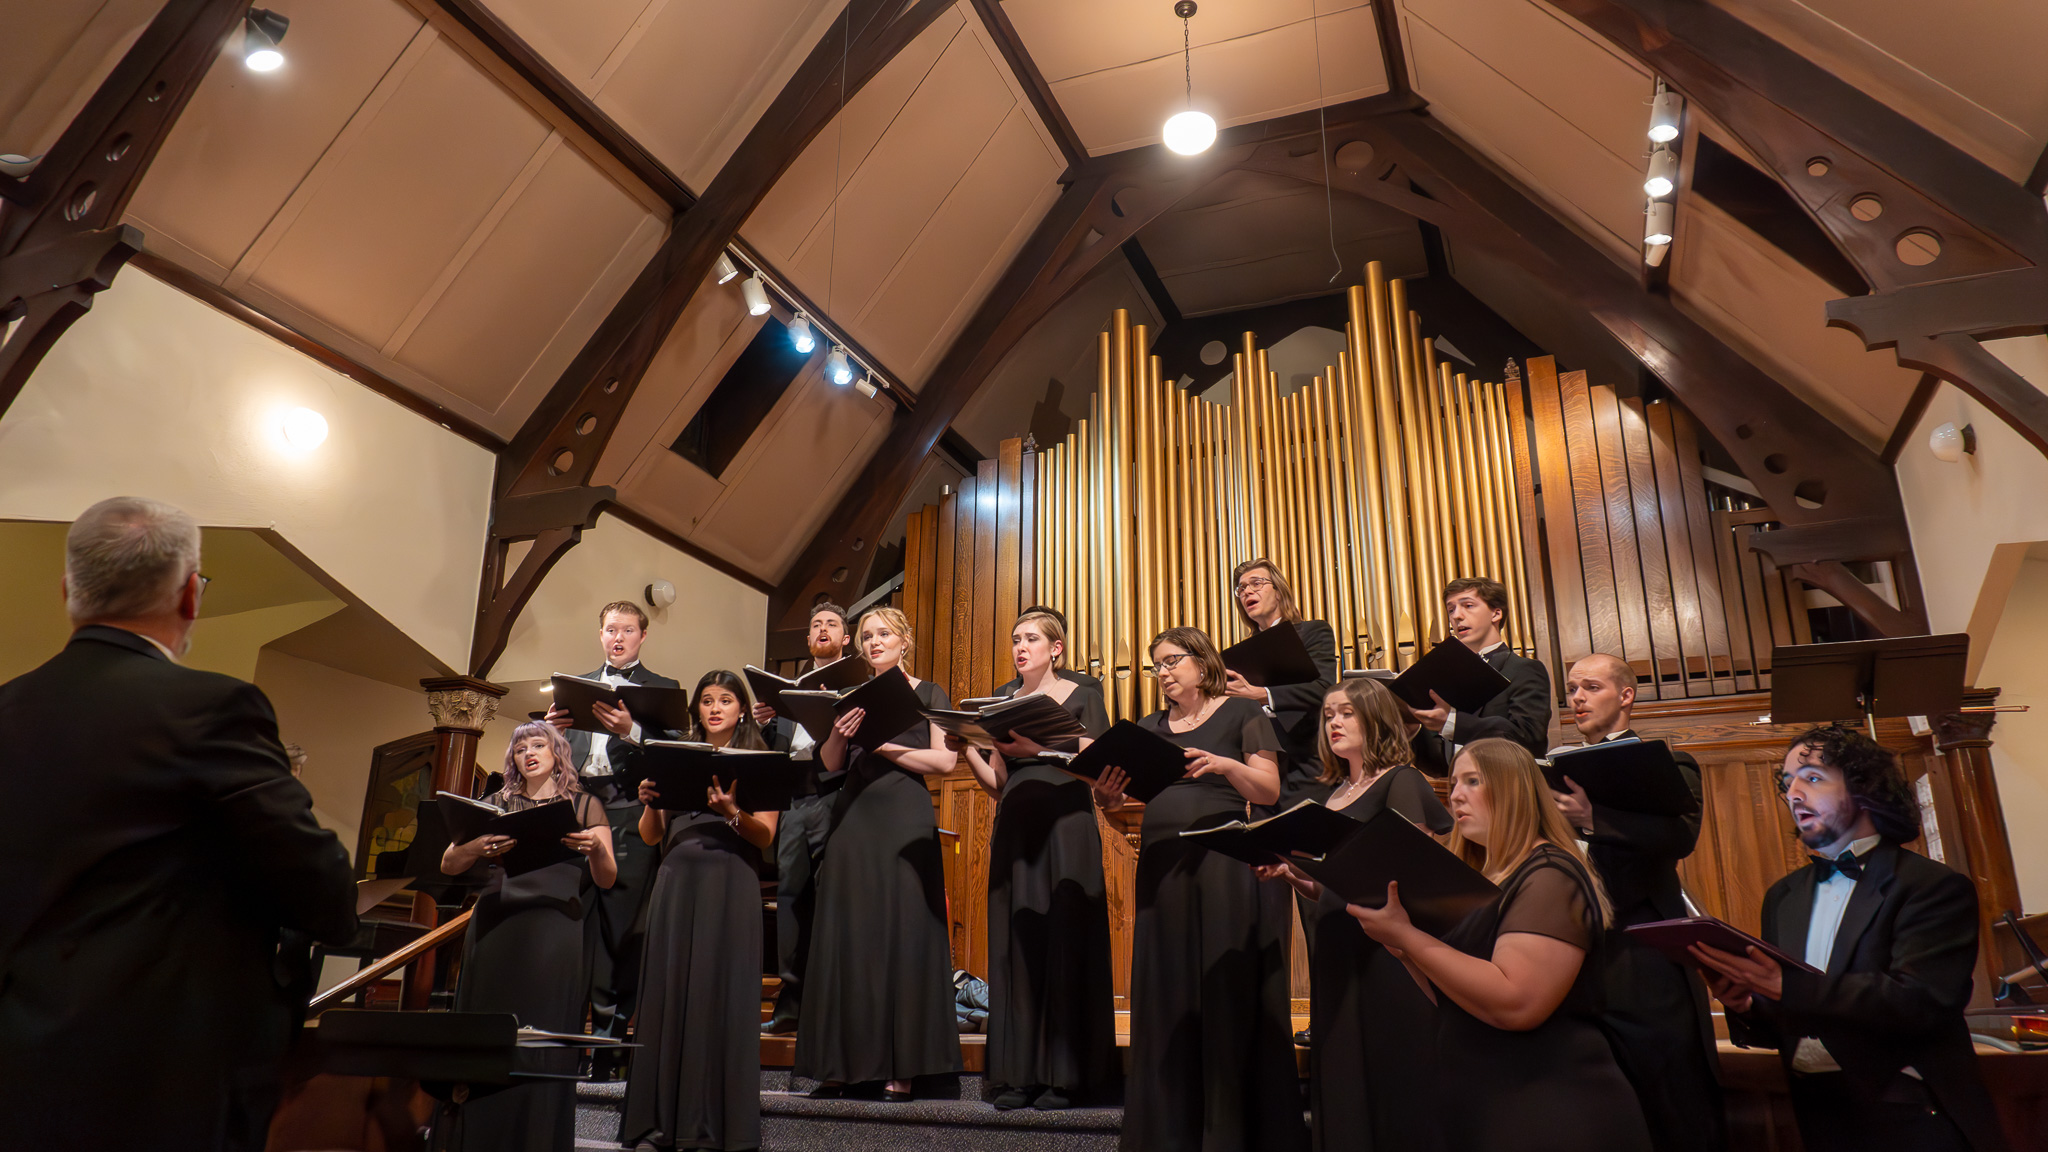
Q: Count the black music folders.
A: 12